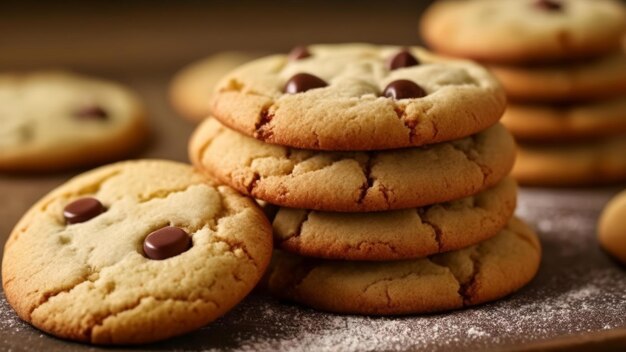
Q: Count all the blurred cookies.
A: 7